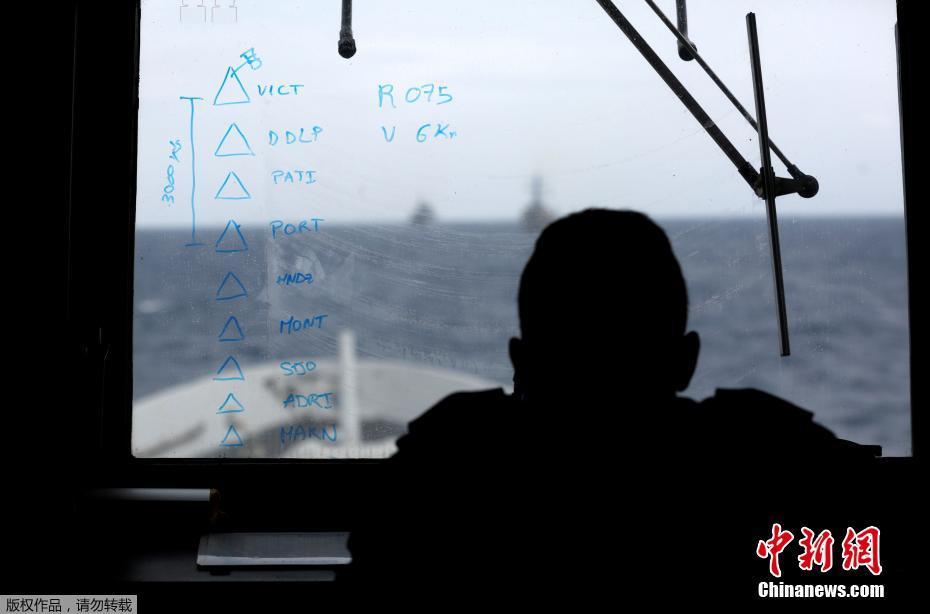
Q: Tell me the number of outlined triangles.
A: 9